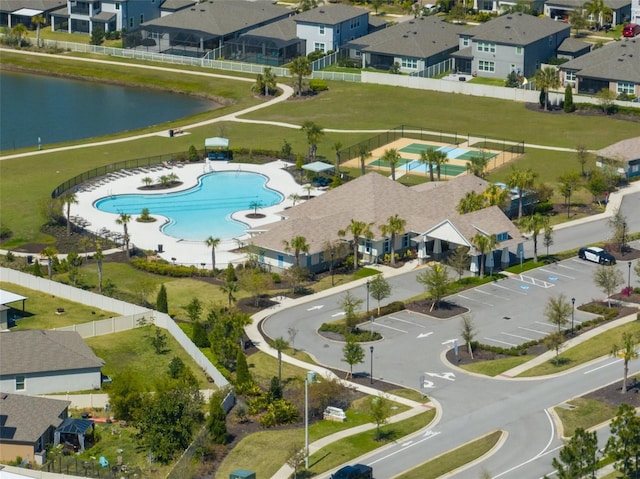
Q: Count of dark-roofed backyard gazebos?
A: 1